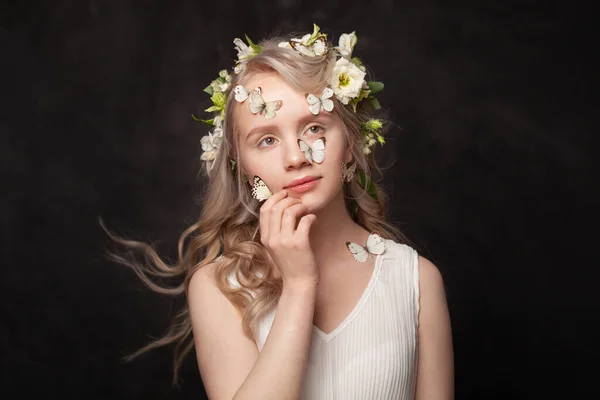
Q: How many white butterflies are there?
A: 7